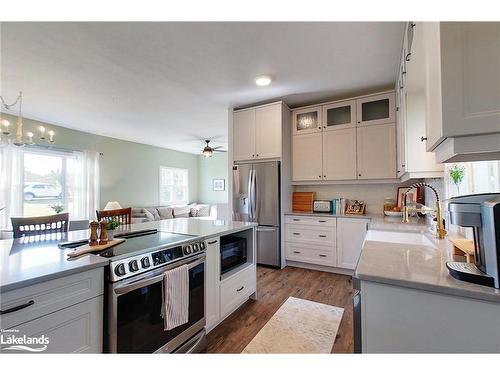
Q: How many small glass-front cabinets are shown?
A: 3